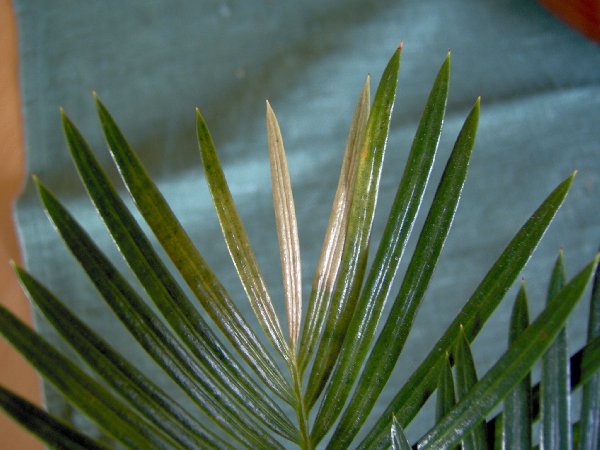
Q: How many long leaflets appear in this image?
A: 14